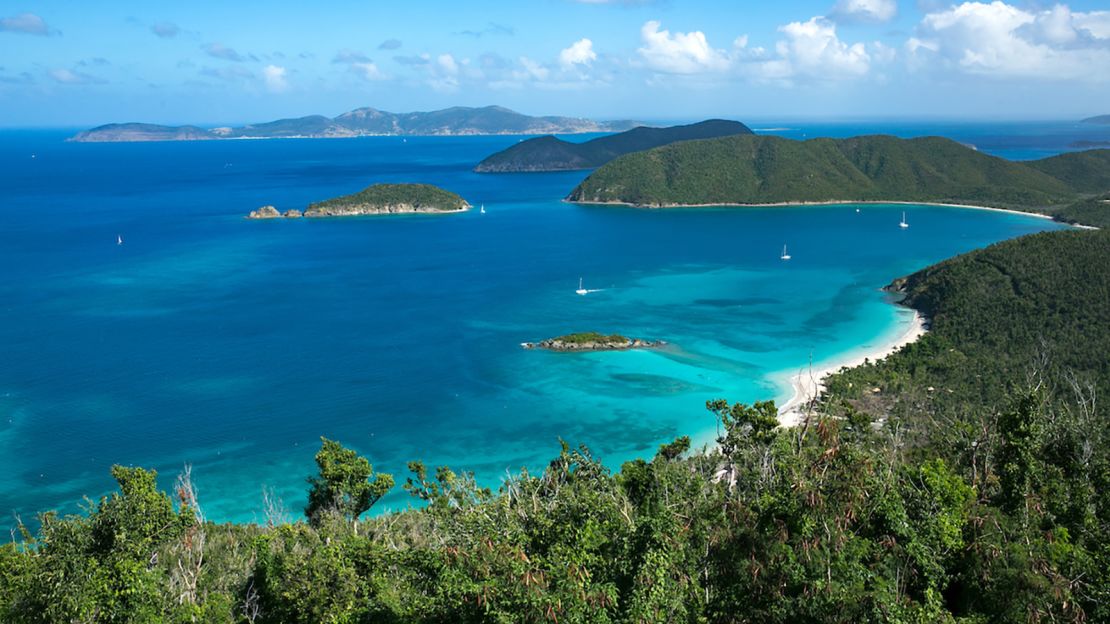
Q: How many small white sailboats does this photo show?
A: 5